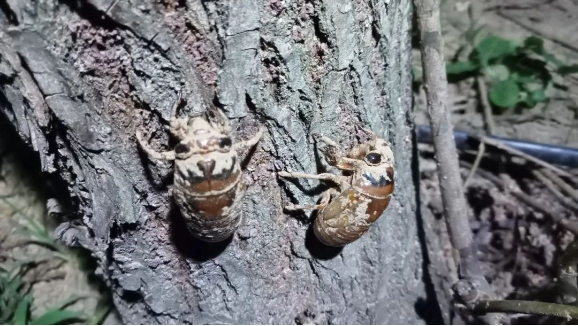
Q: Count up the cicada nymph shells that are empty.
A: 0